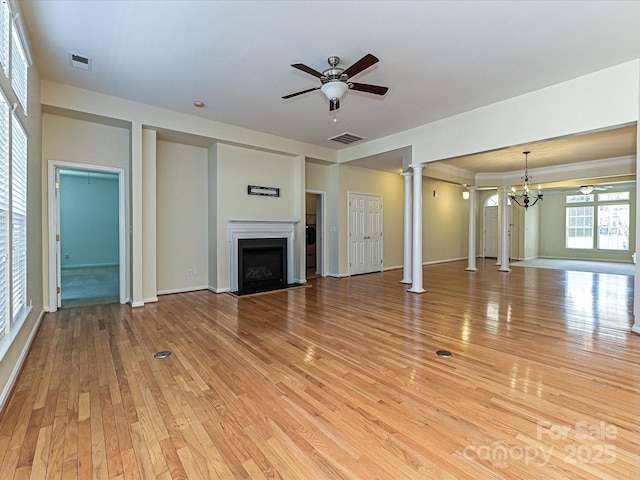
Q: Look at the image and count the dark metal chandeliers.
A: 1